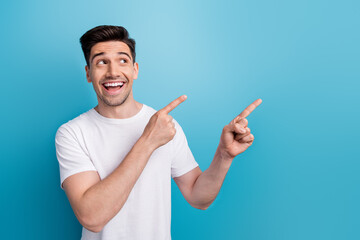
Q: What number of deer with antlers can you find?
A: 0